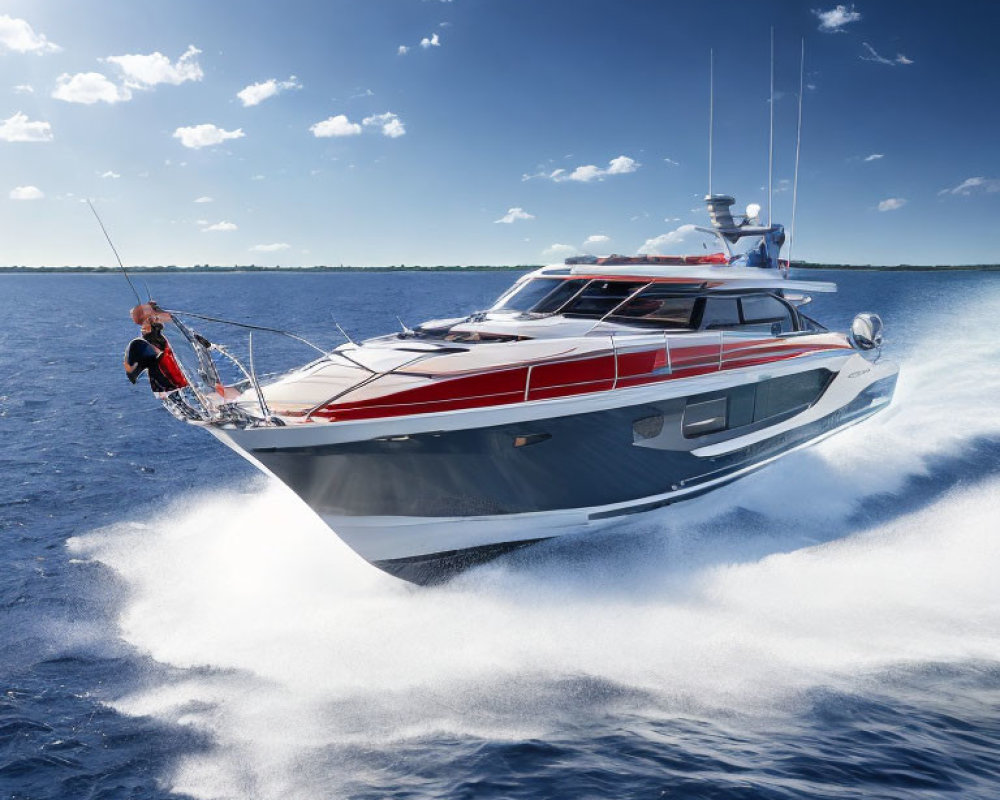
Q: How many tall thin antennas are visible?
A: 3